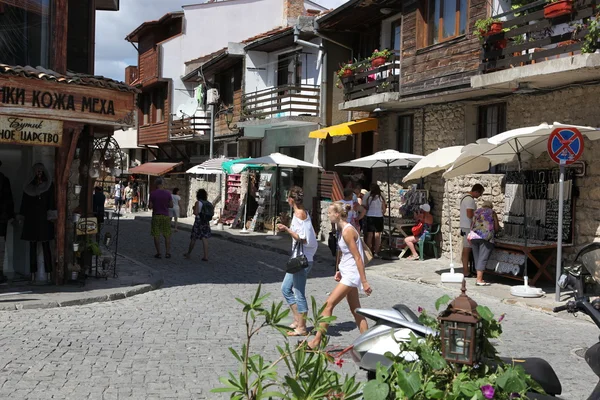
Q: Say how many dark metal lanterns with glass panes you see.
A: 1